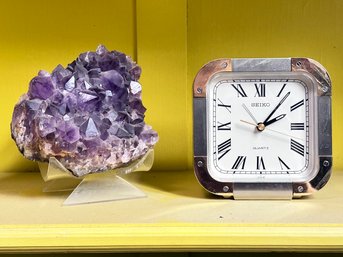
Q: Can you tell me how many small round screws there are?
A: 8